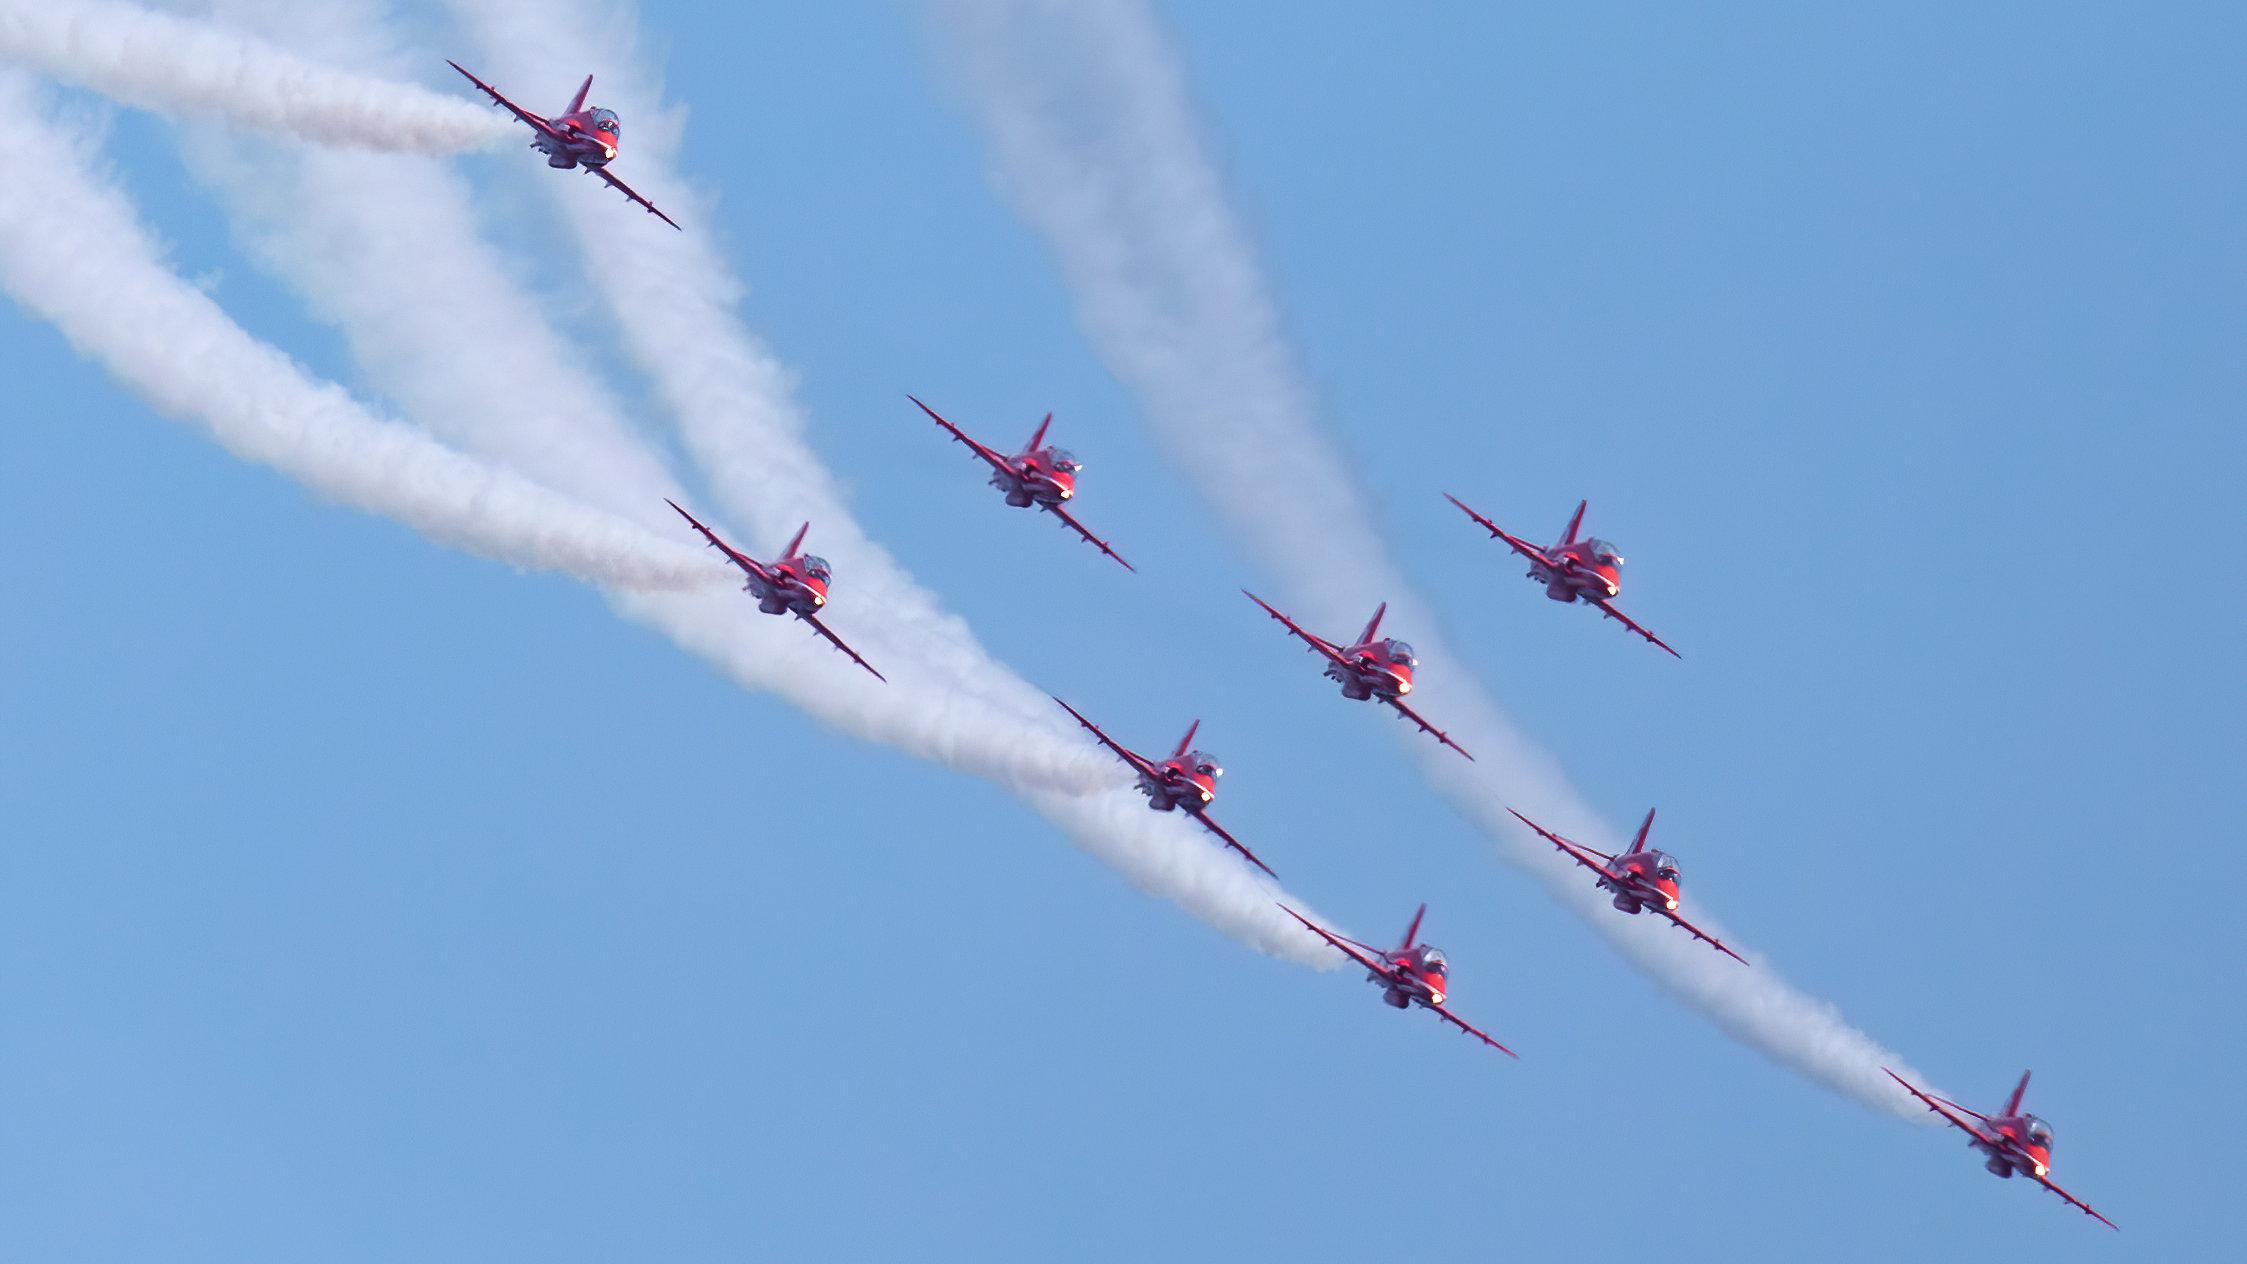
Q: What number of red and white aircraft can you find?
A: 9